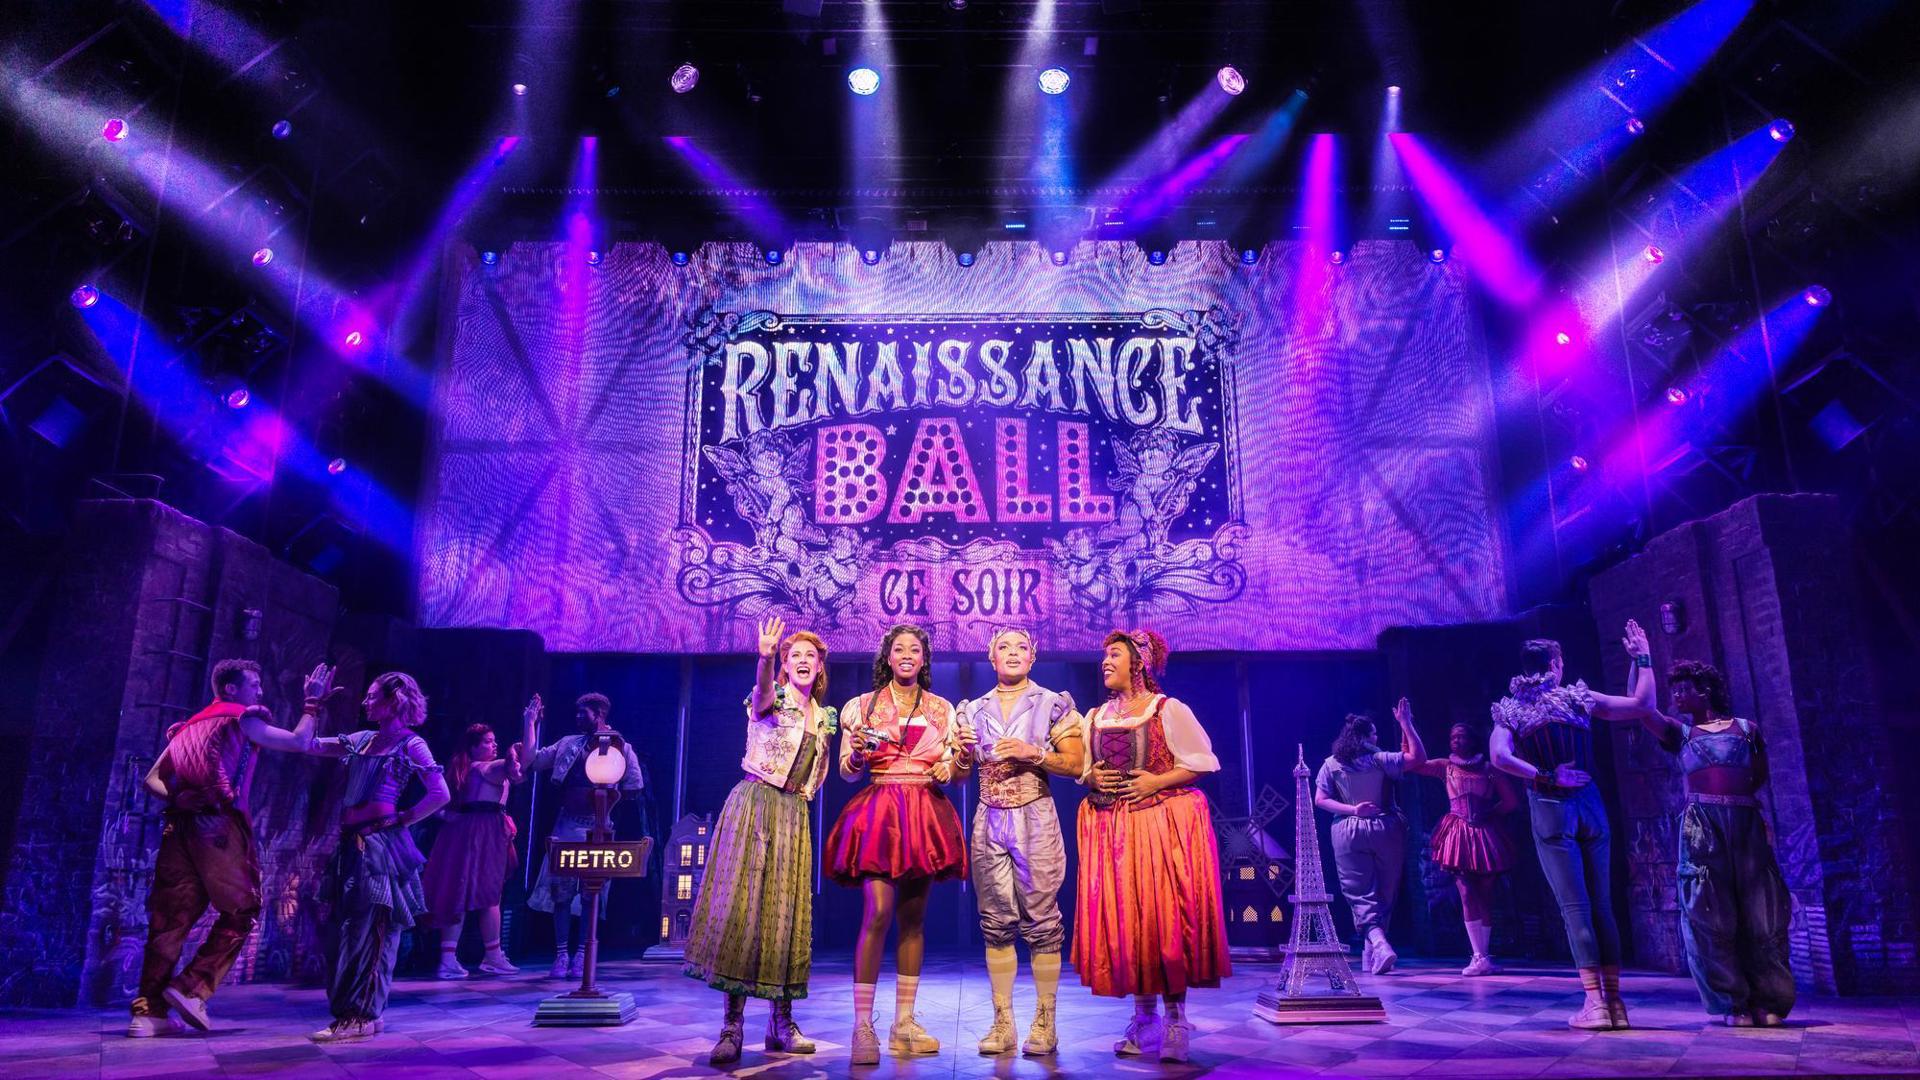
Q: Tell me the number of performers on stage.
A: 12